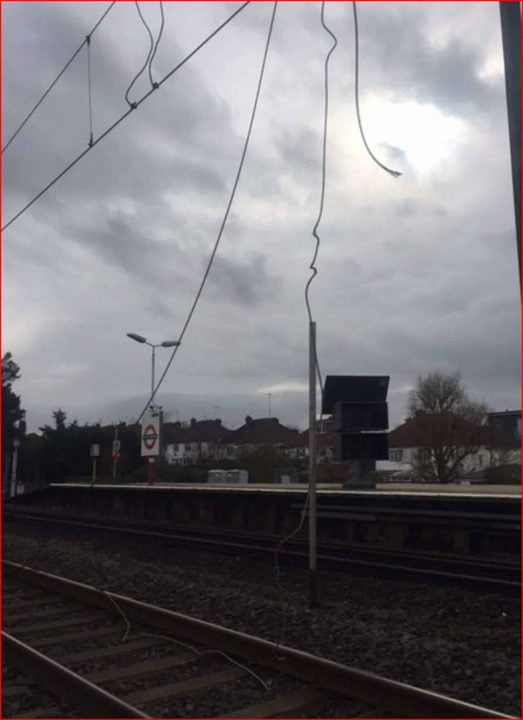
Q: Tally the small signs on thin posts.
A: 2